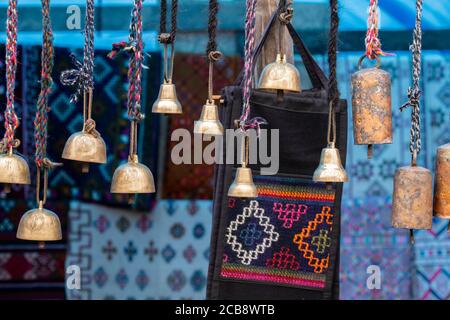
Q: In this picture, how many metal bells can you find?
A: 12